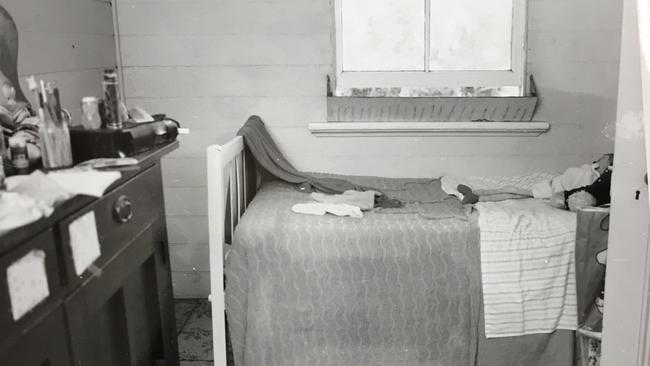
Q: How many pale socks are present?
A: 2